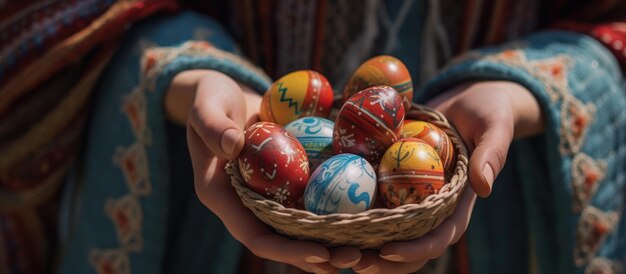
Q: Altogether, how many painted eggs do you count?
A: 8